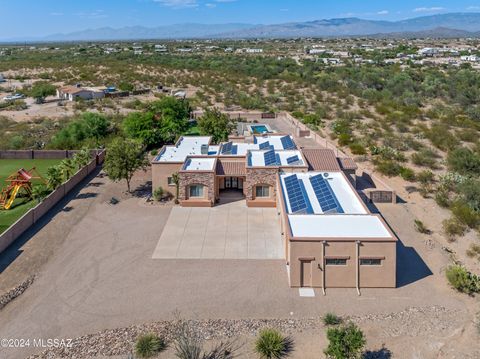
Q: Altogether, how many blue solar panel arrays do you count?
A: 7